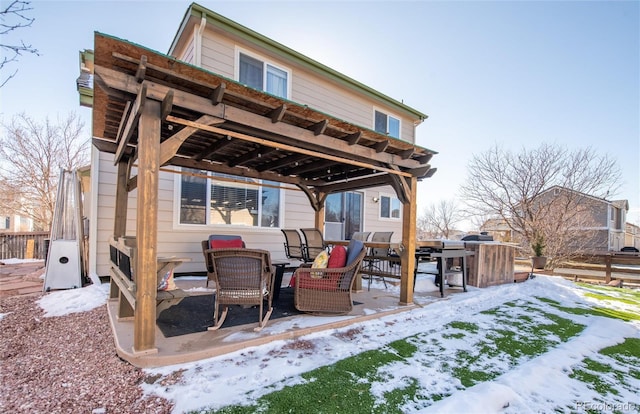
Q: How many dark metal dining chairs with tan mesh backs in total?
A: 4